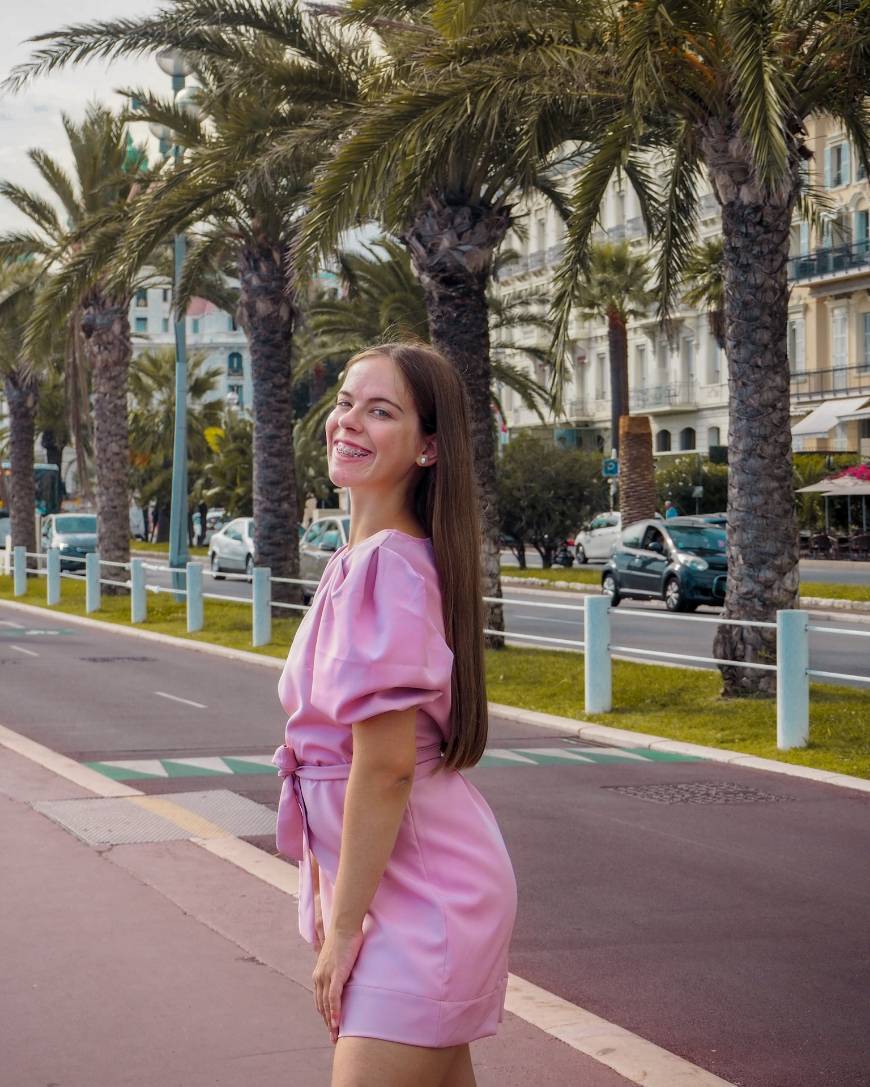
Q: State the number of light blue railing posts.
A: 8